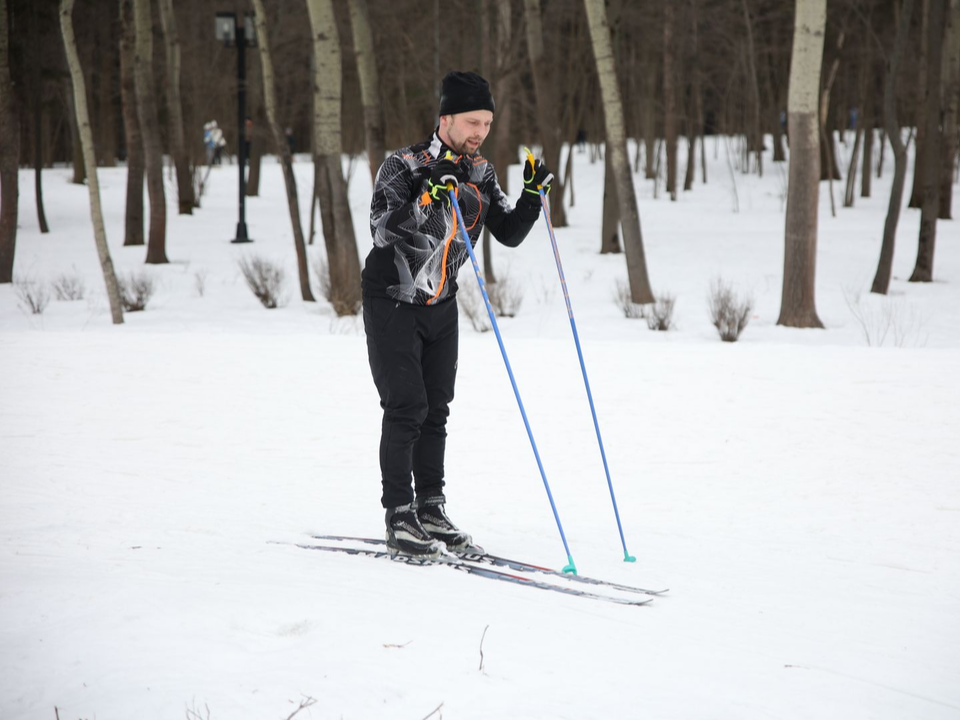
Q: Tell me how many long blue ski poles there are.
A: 2